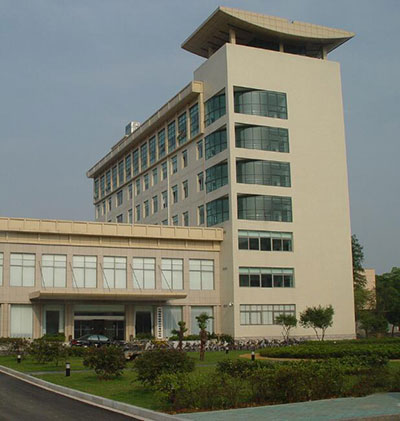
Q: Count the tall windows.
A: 13